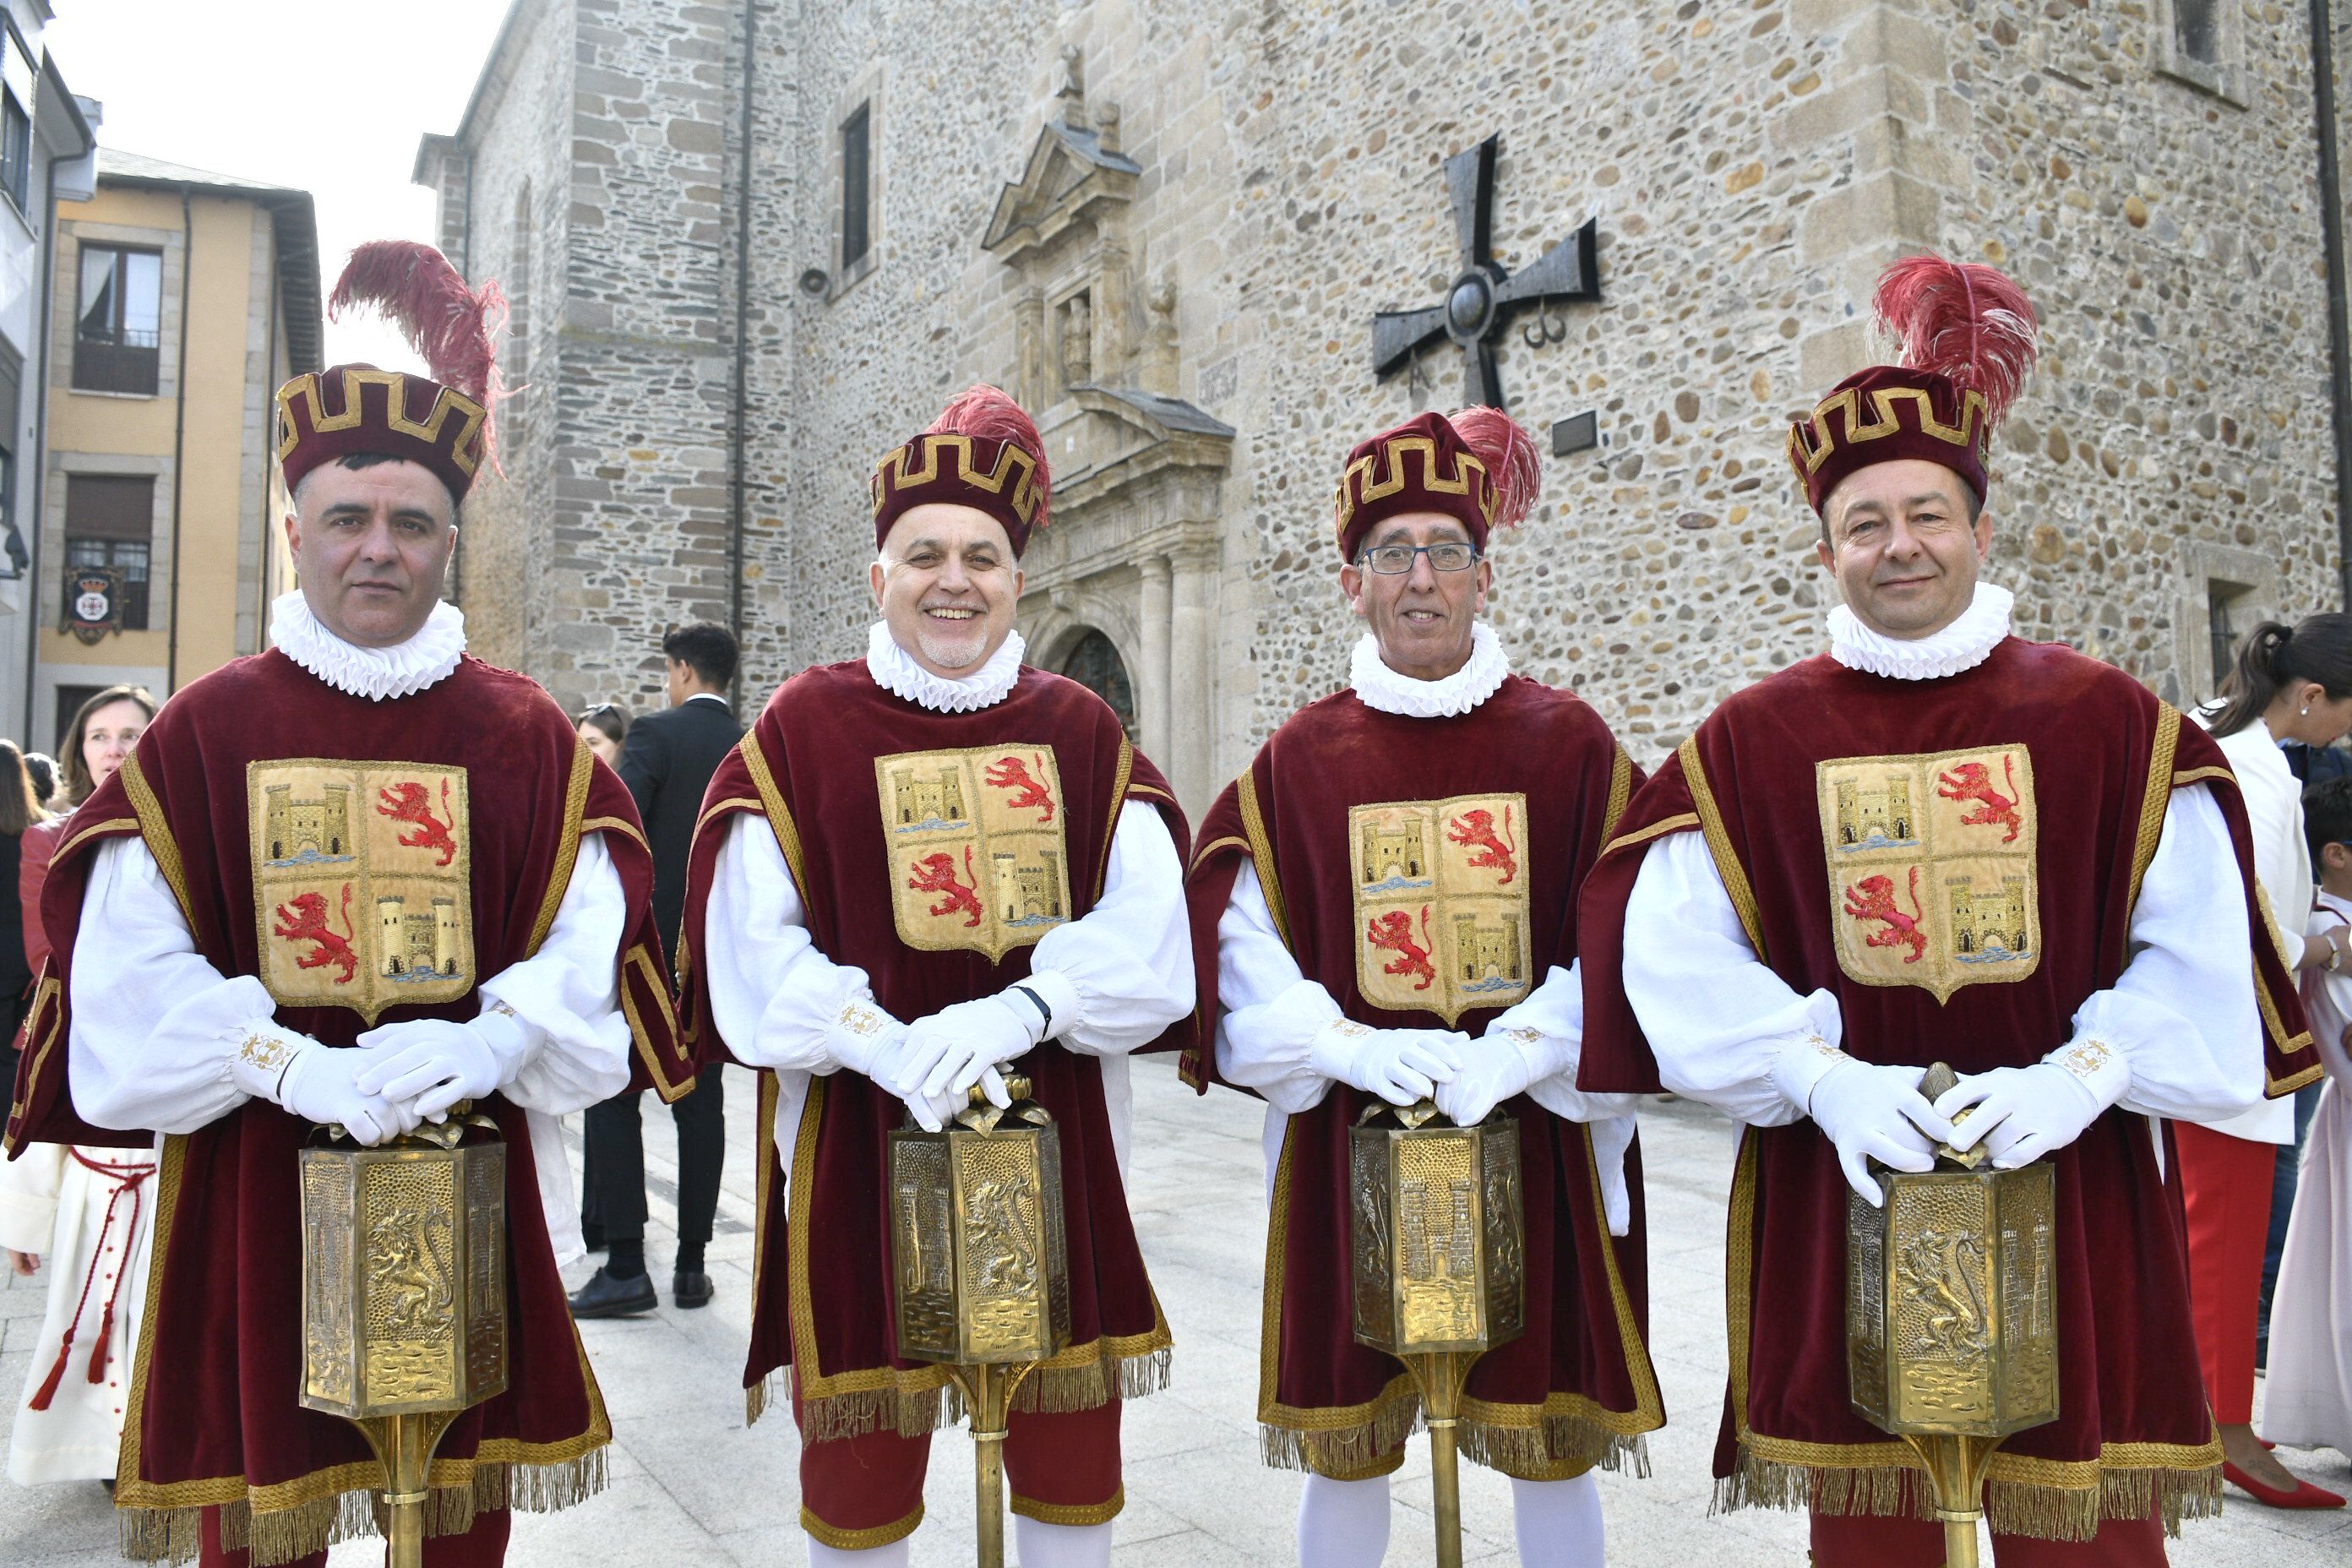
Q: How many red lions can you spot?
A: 8